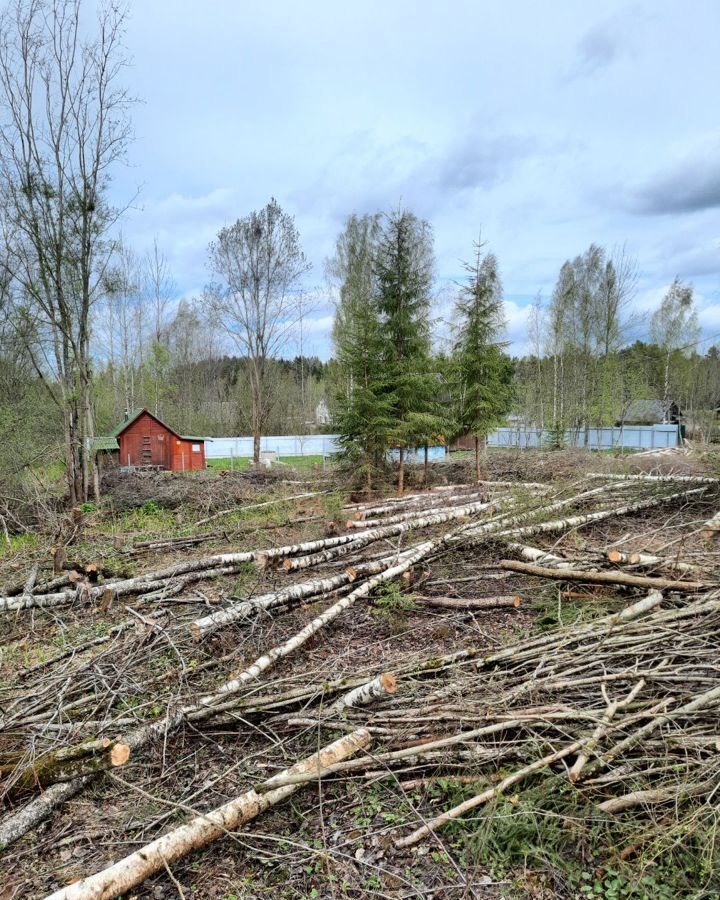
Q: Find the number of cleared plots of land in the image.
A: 1